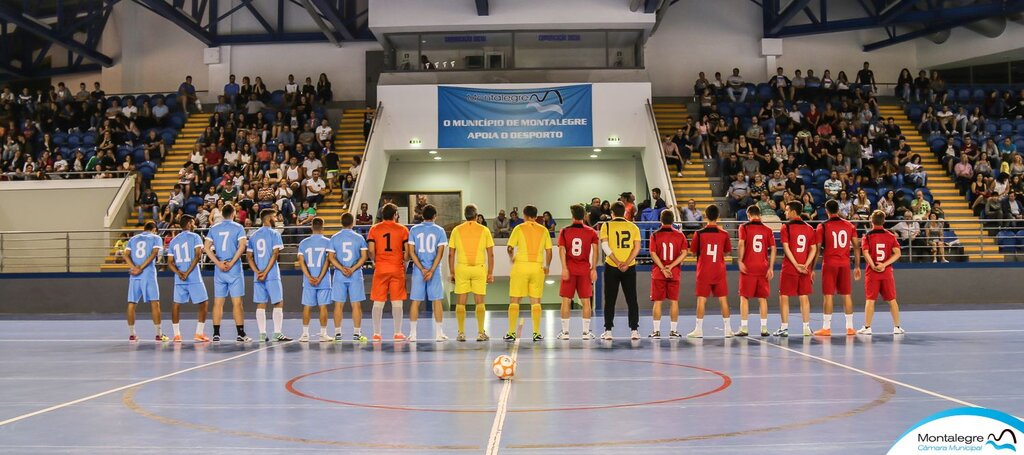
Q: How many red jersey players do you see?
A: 7